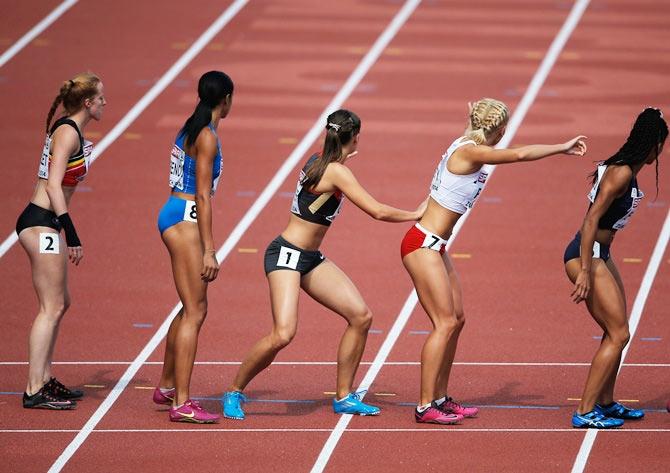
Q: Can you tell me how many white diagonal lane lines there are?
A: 5